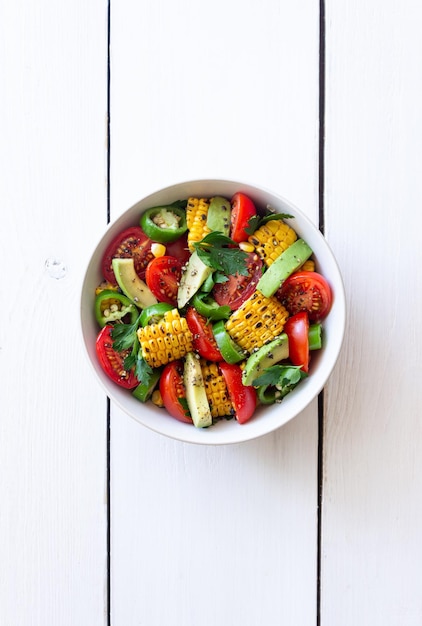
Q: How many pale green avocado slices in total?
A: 6